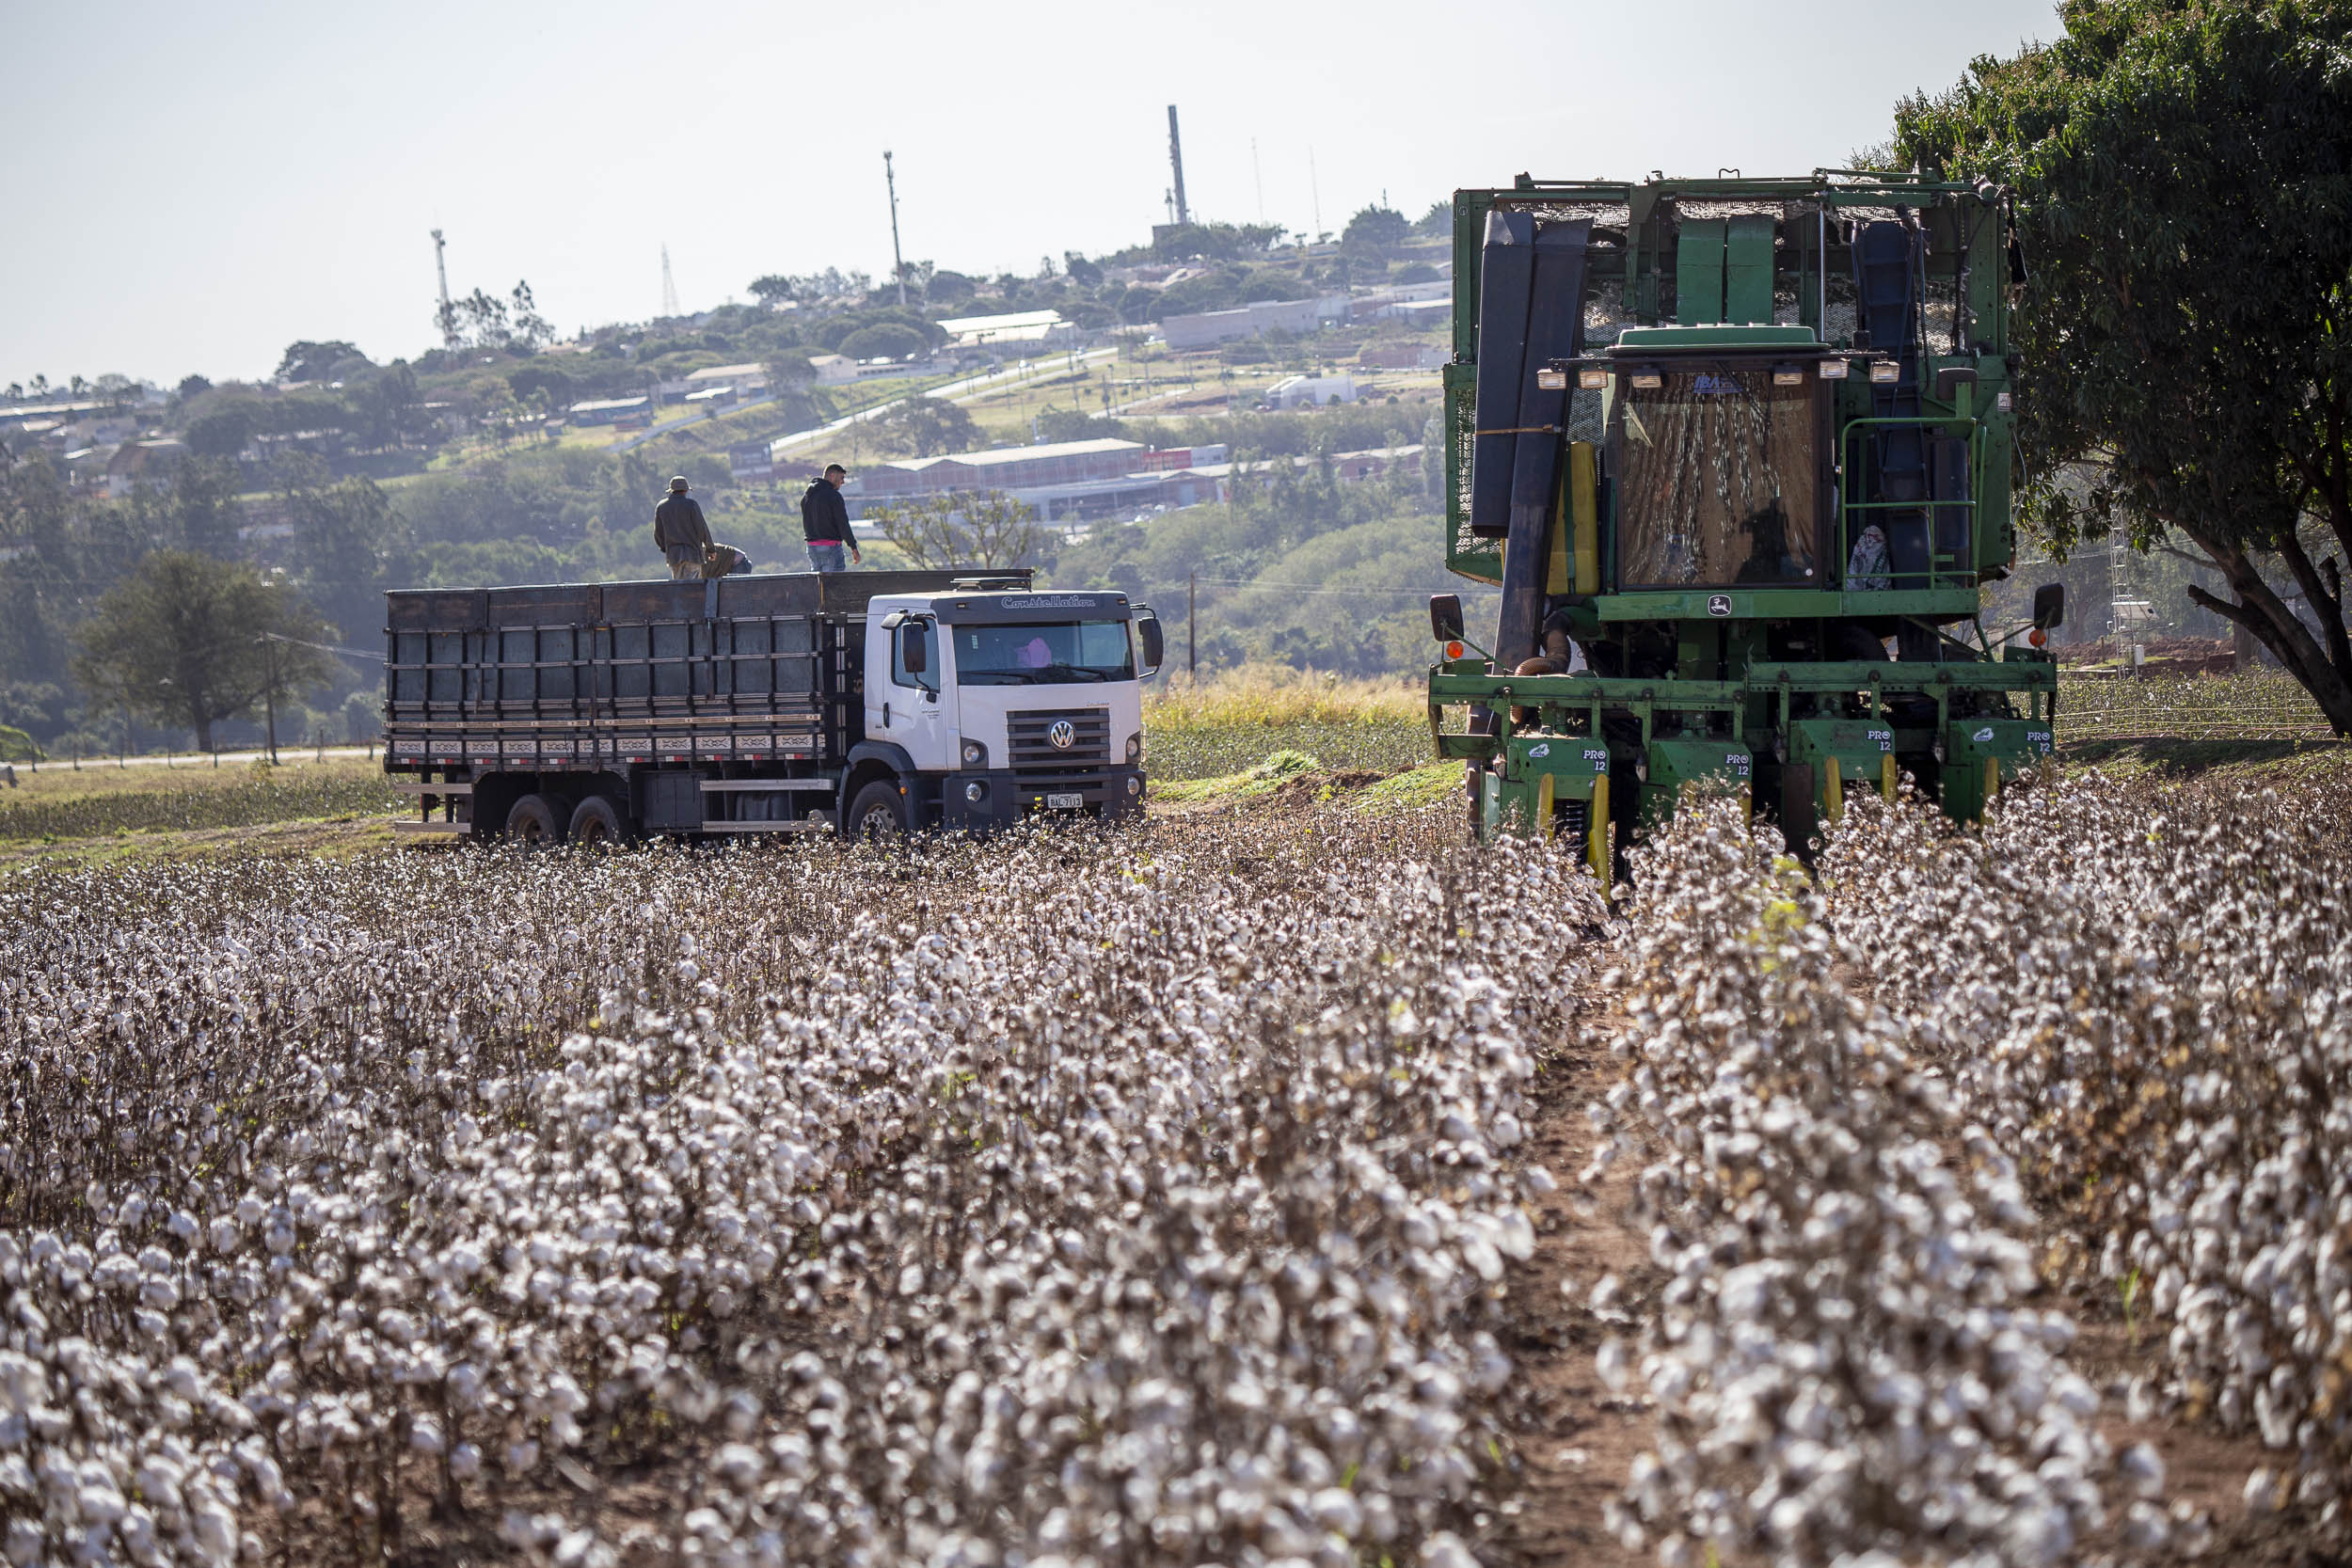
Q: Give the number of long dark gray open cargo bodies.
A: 1